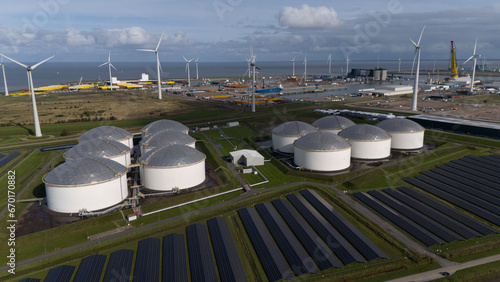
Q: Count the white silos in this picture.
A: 11